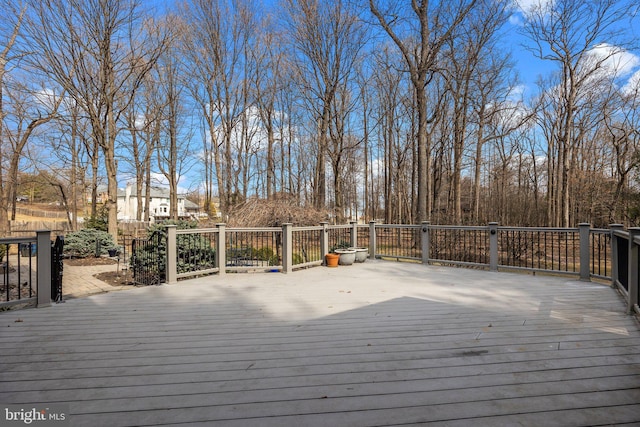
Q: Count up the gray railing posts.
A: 12